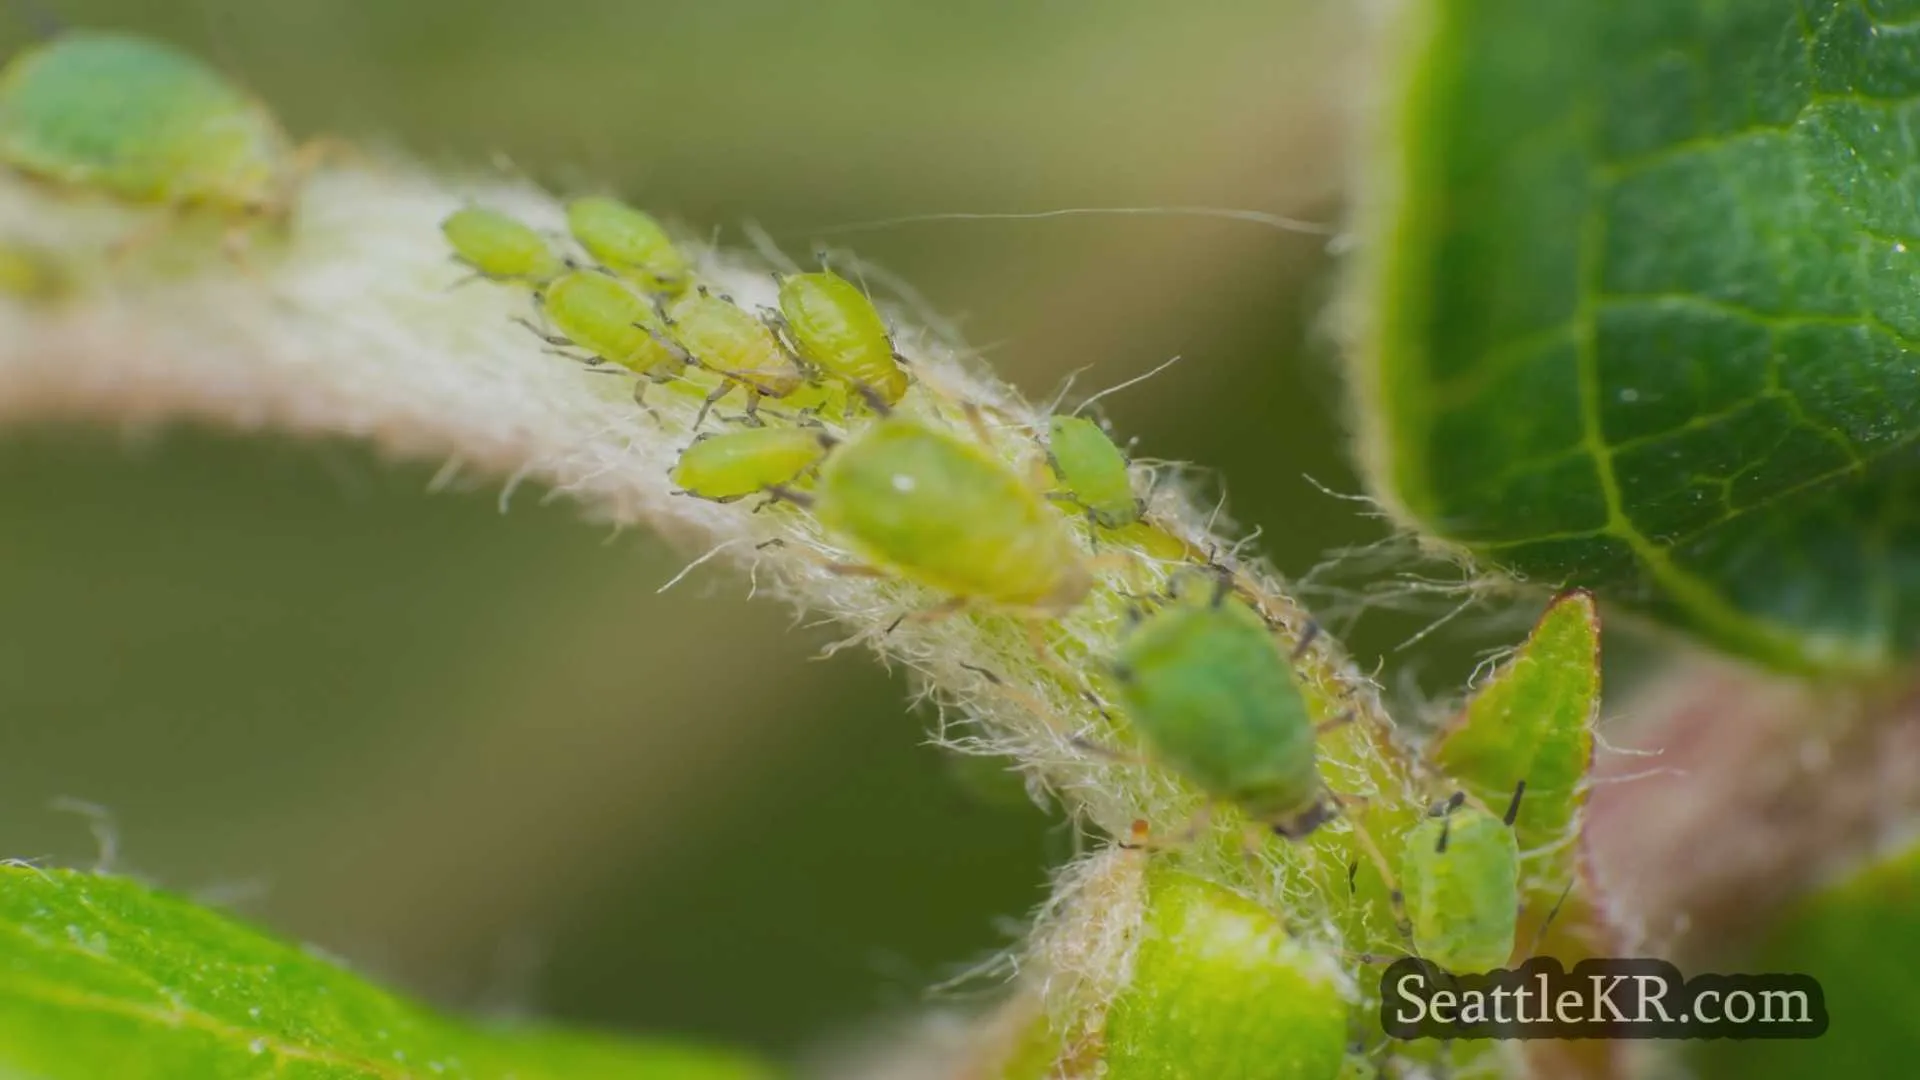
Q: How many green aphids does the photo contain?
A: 11